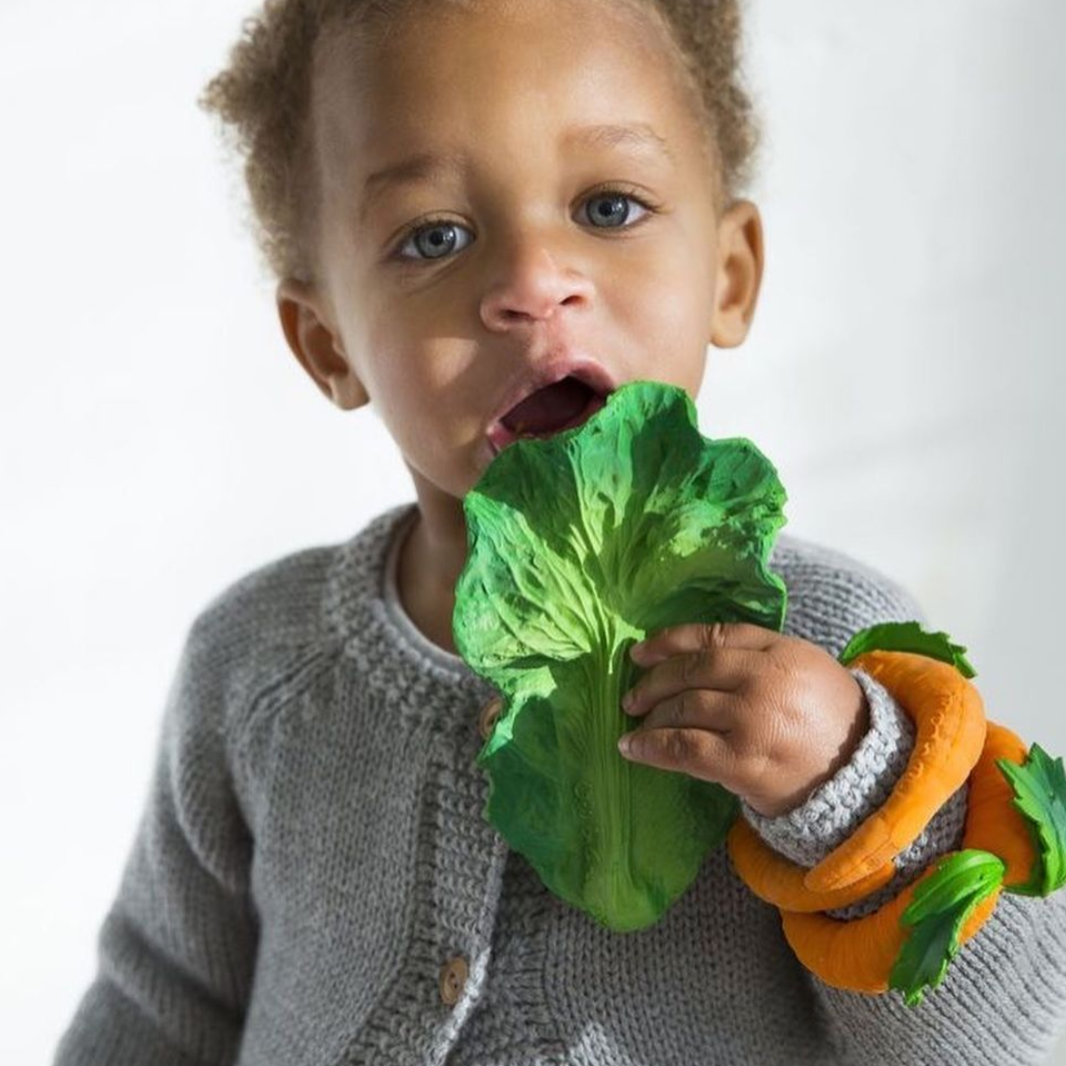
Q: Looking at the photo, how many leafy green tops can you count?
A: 3